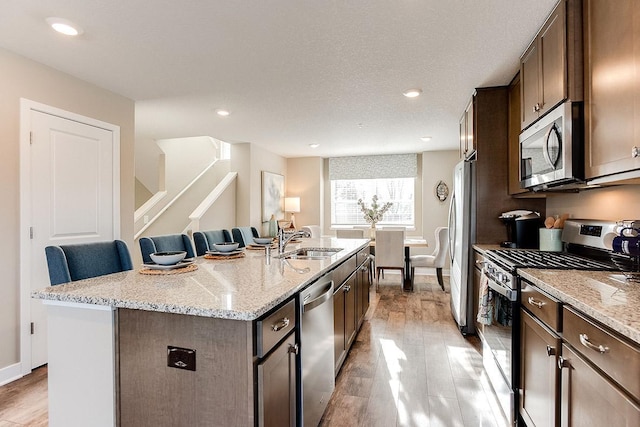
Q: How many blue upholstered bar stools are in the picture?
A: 4